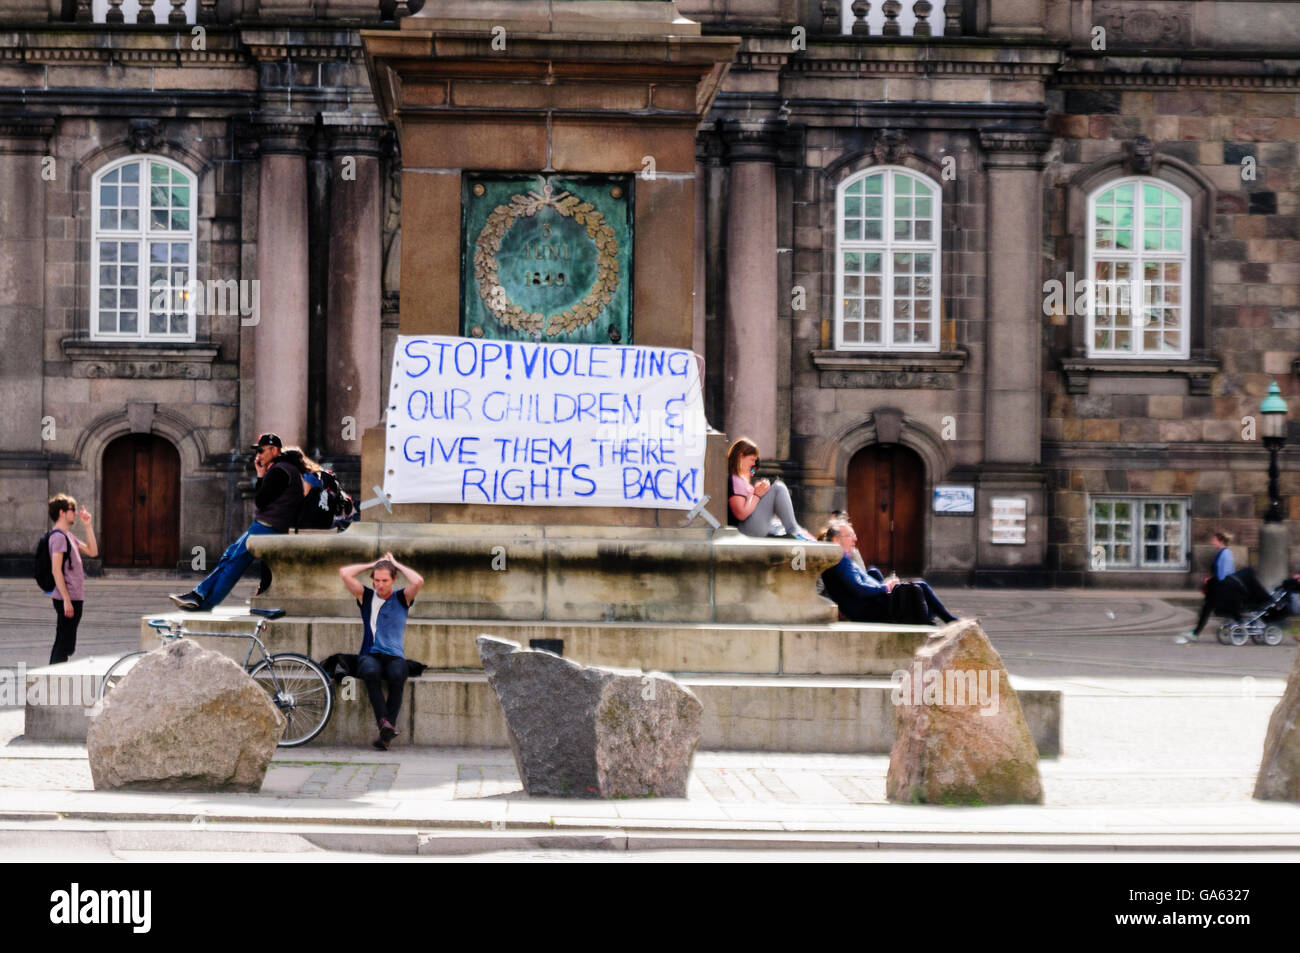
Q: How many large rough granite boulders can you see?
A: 4